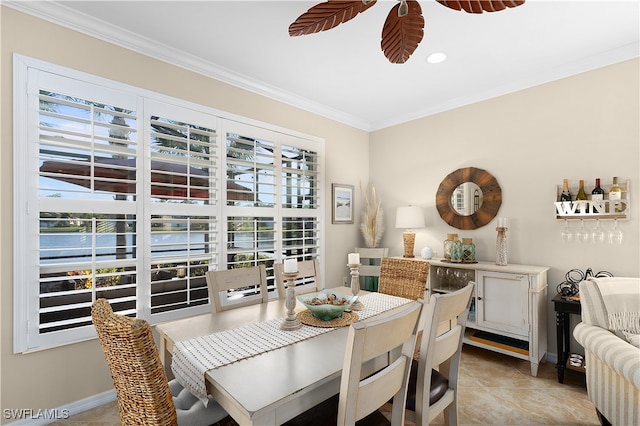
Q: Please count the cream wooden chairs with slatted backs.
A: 5